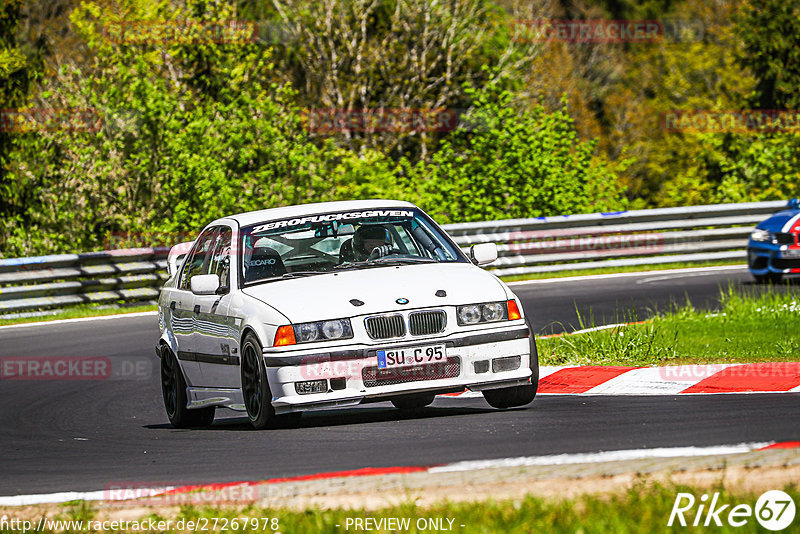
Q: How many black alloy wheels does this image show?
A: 2